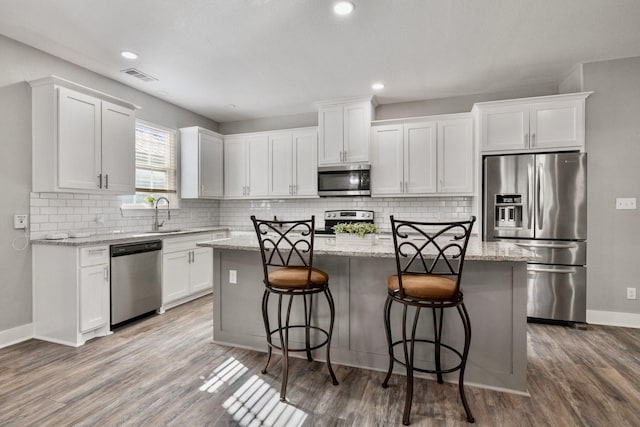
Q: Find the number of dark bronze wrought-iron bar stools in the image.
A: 2